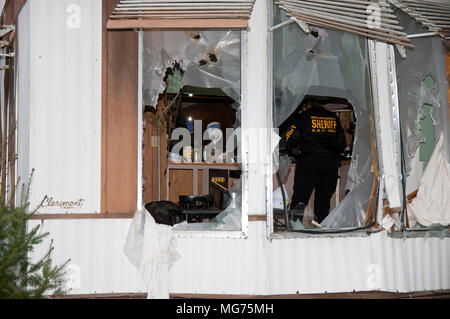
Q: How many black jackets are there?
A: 1